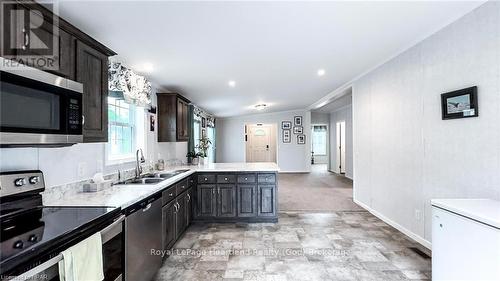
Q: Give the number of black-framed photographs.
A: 6